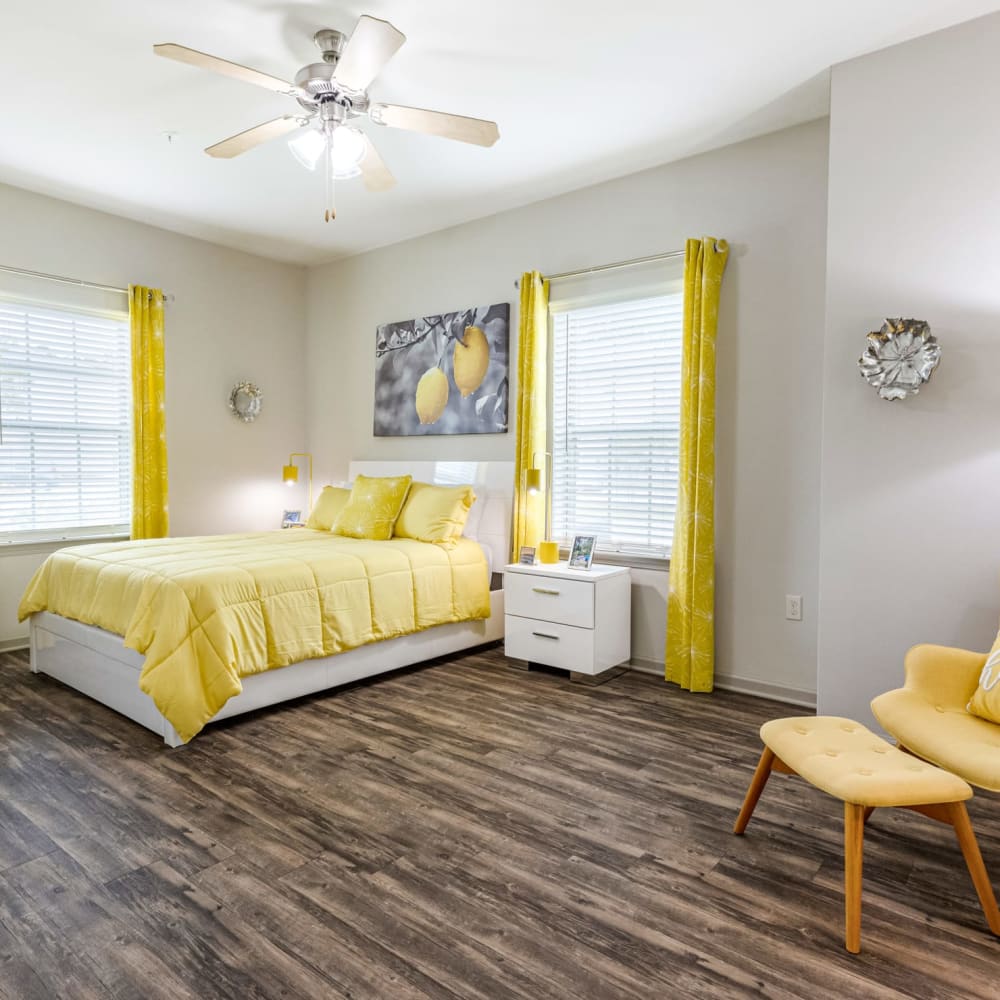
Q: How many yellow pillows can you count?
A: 4